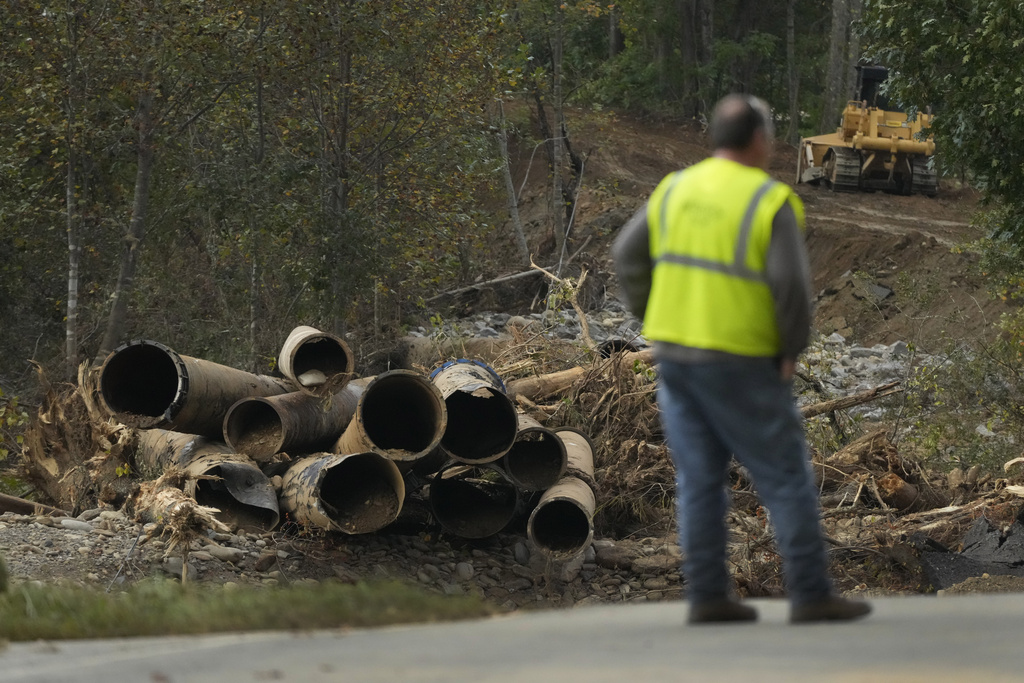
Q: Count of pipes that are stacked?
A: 10